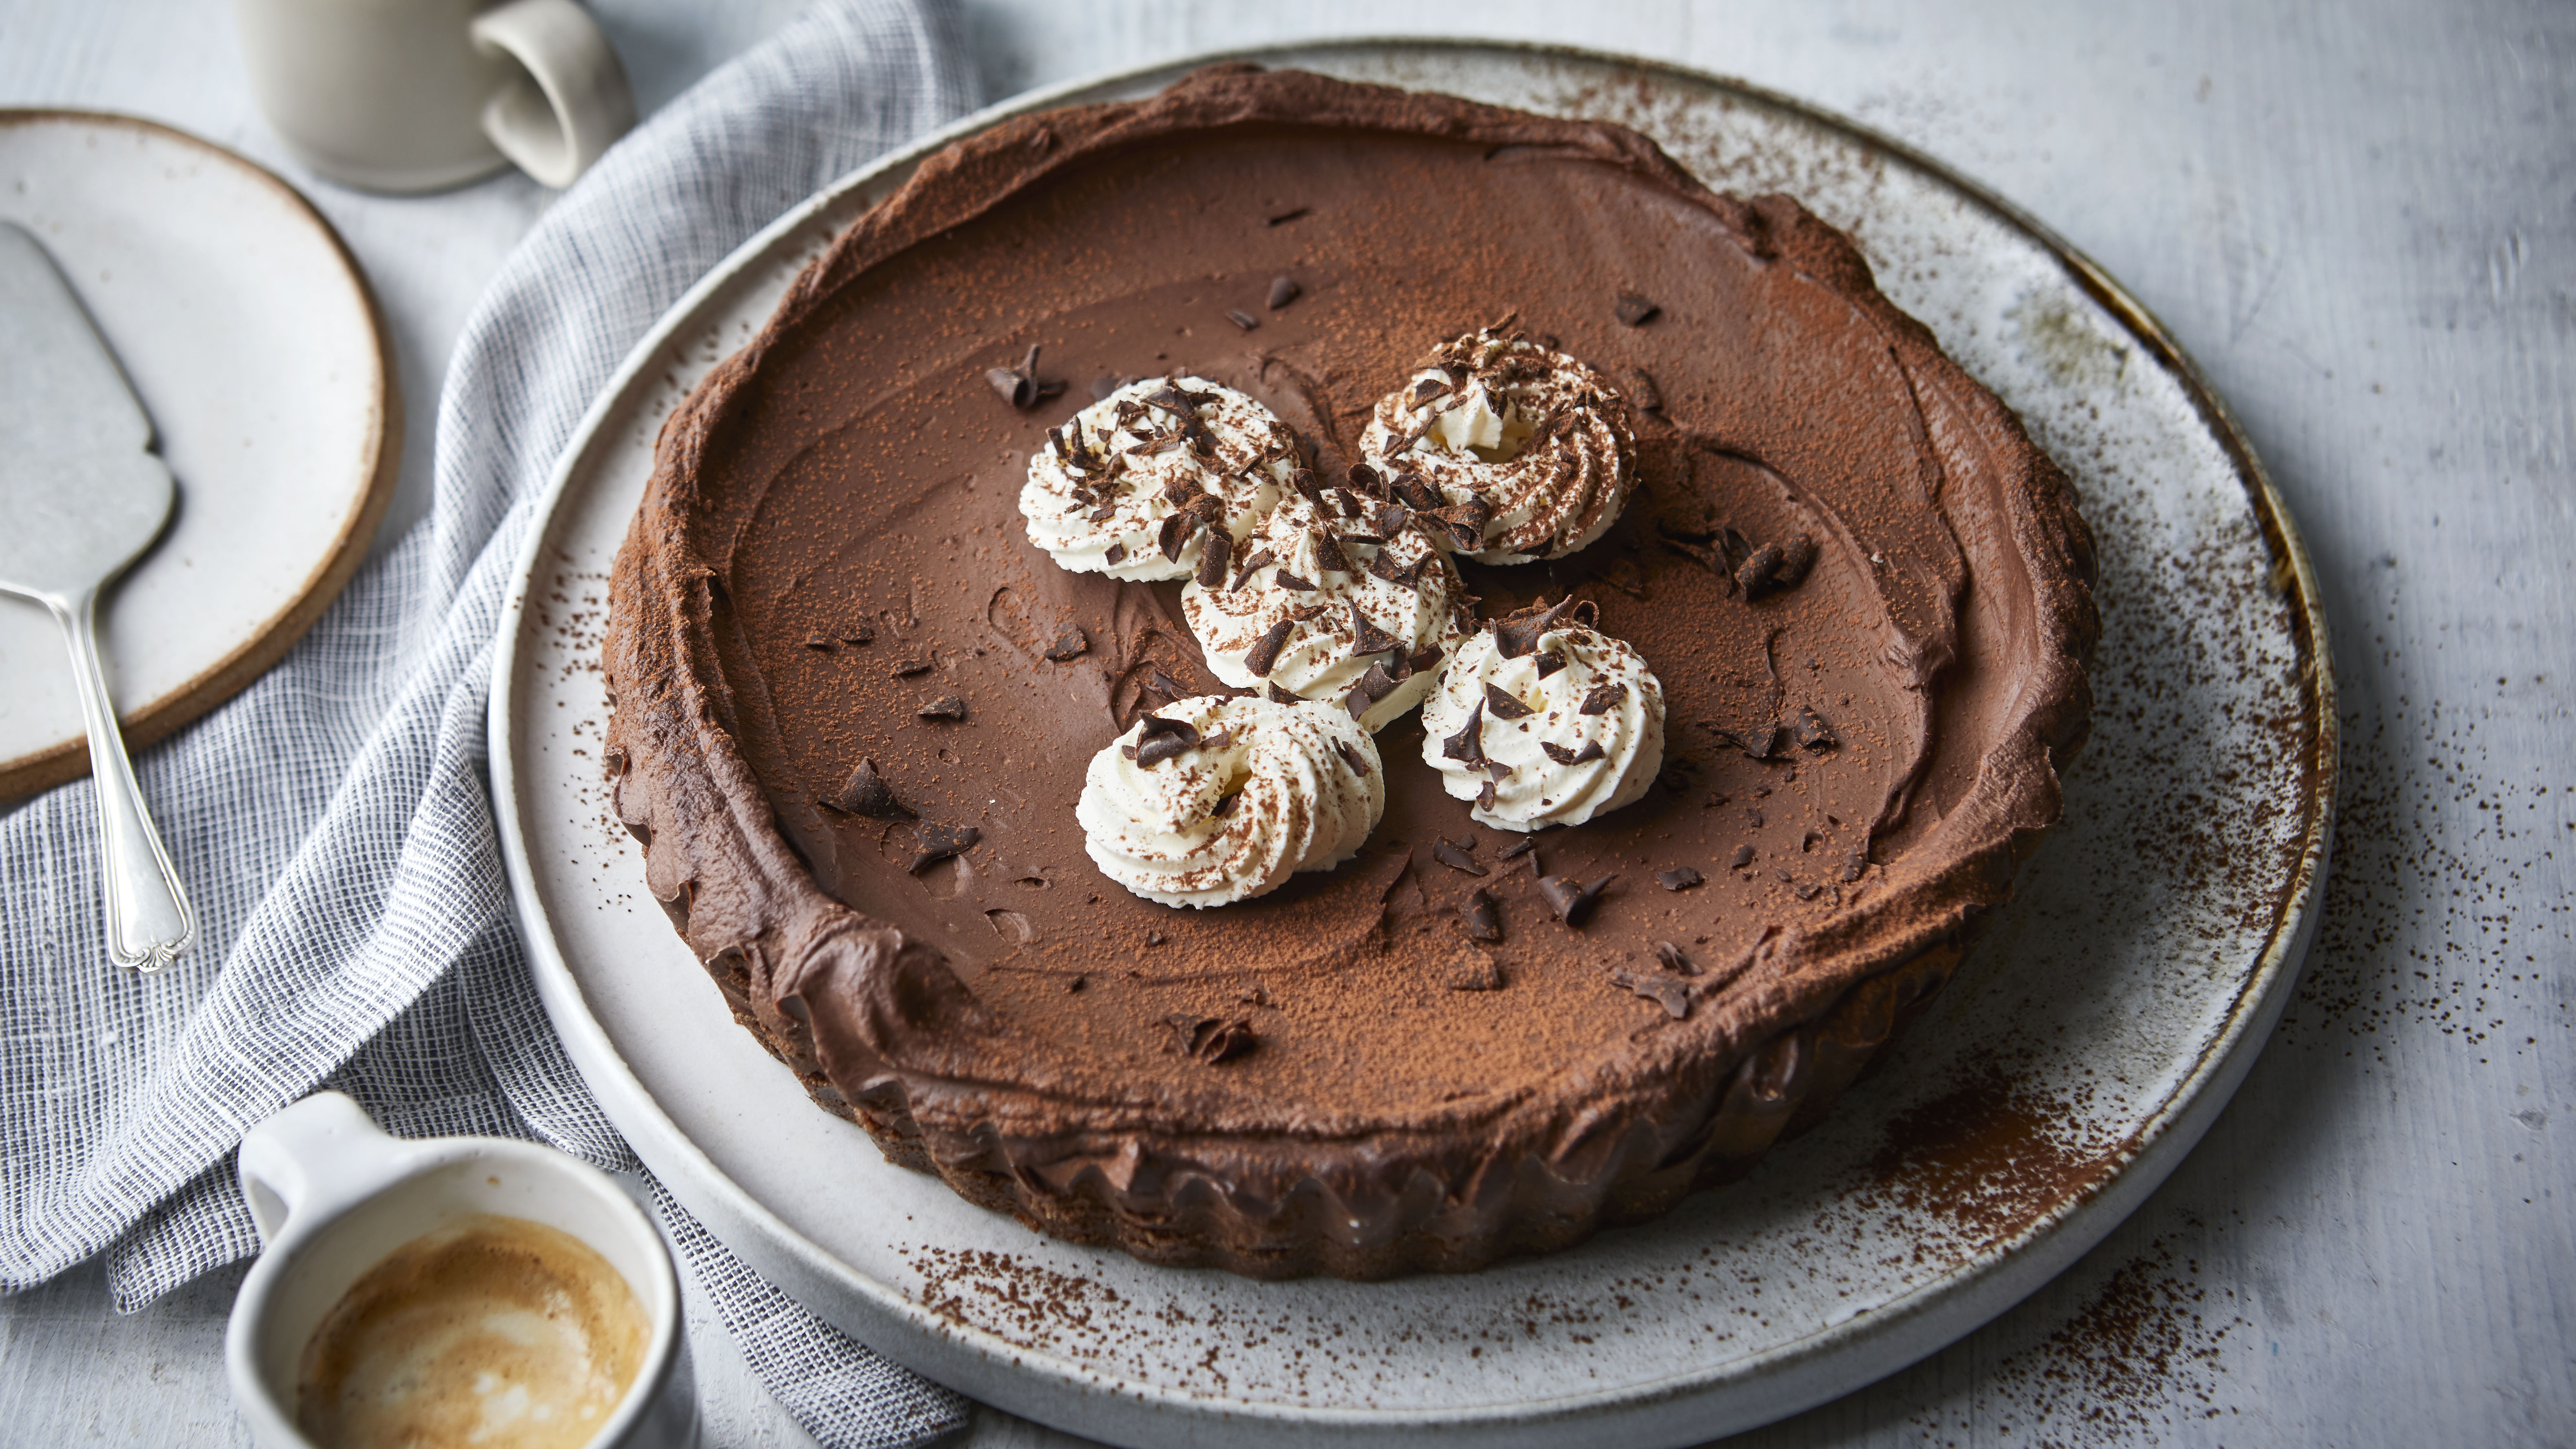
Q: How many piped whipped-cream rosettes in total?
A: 5